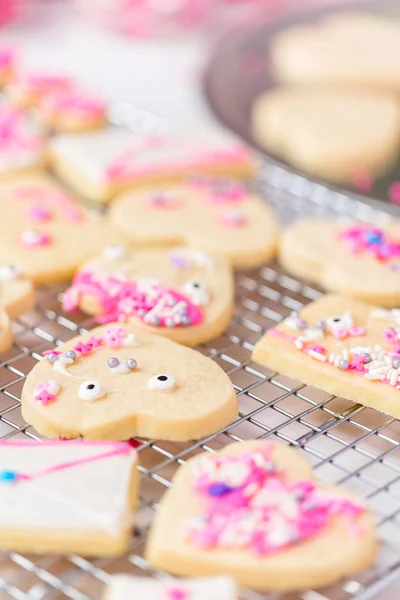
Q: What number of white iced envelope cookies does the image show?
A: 3